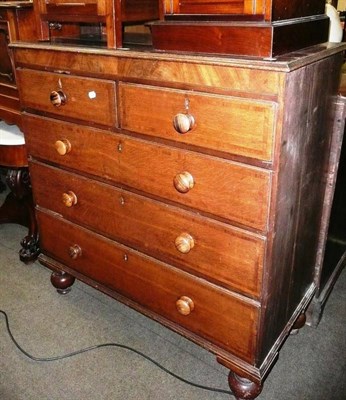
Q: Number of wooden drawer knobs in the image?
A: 8